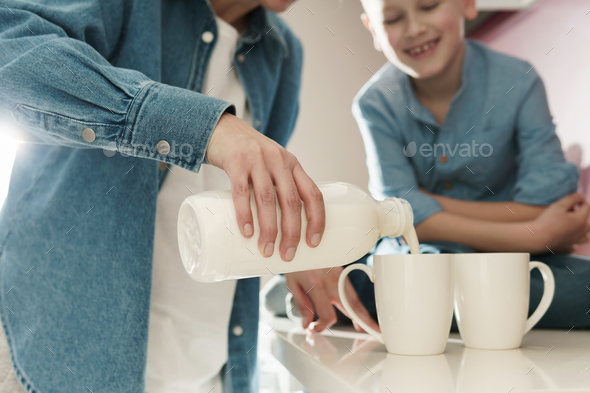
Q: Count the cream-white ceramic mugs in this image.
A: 2